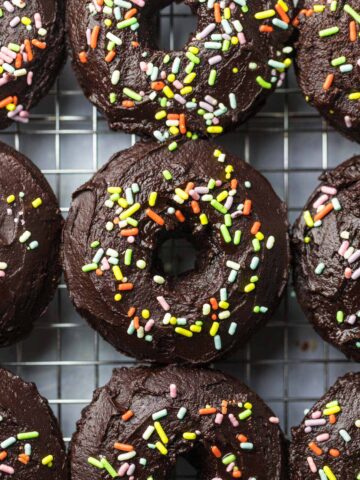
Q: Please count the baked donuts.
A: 9